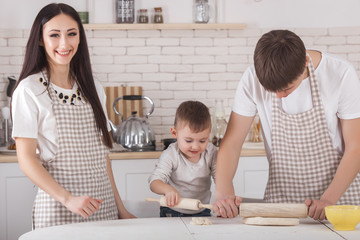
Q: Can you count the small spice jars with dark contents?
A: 2